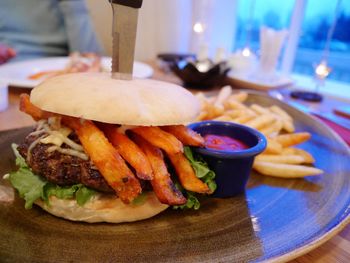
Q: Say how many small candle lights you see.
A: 3